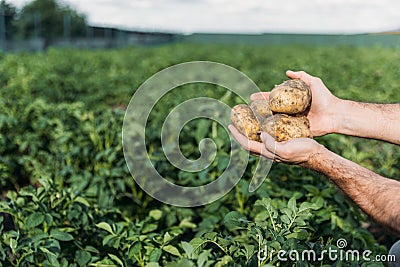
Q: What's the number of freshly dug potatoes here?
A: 4